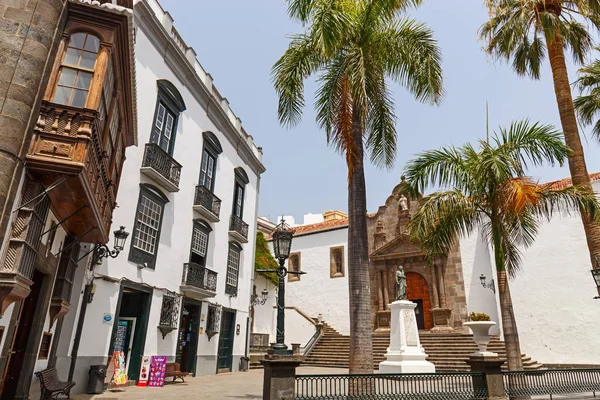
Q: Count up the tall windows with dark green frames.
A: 6